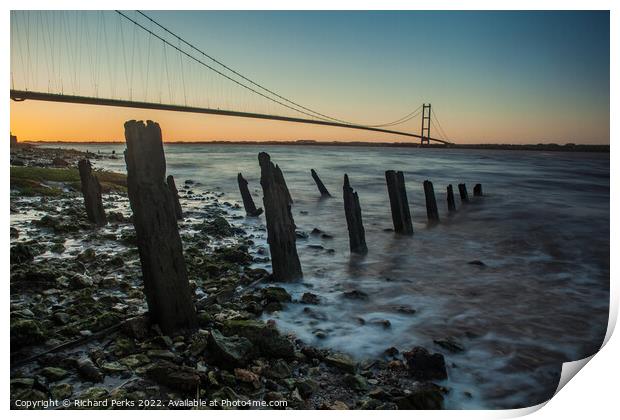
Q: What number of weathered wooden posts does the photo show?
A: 12